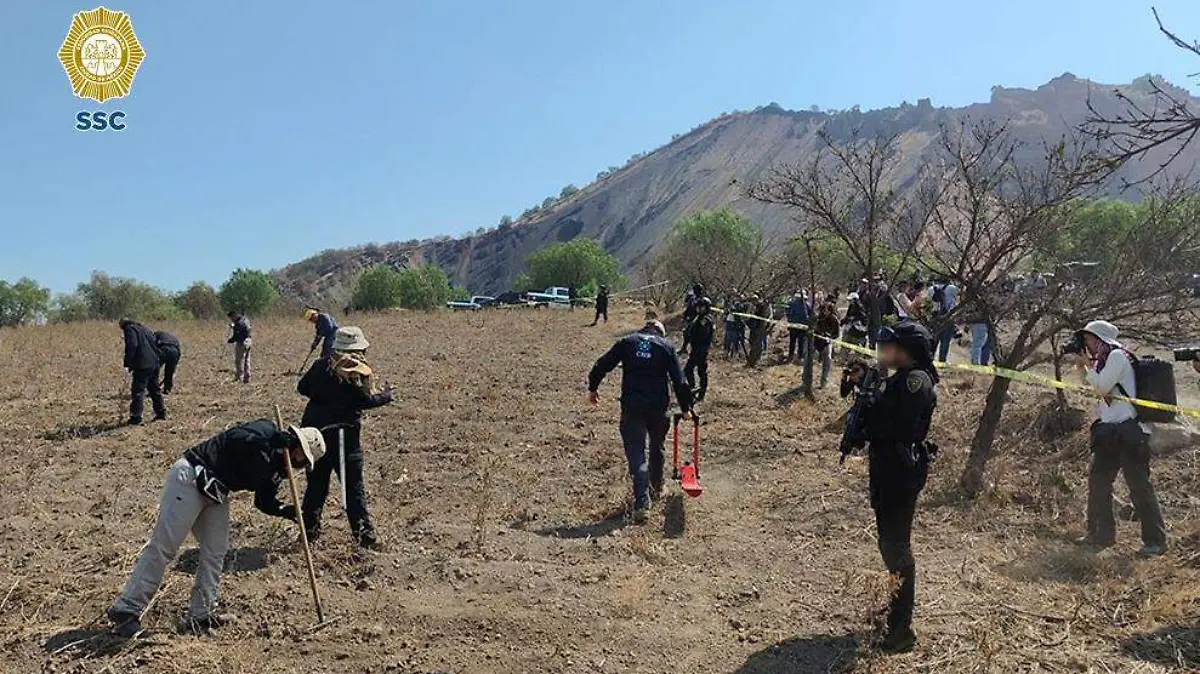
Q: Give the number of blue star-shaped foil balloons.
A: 0